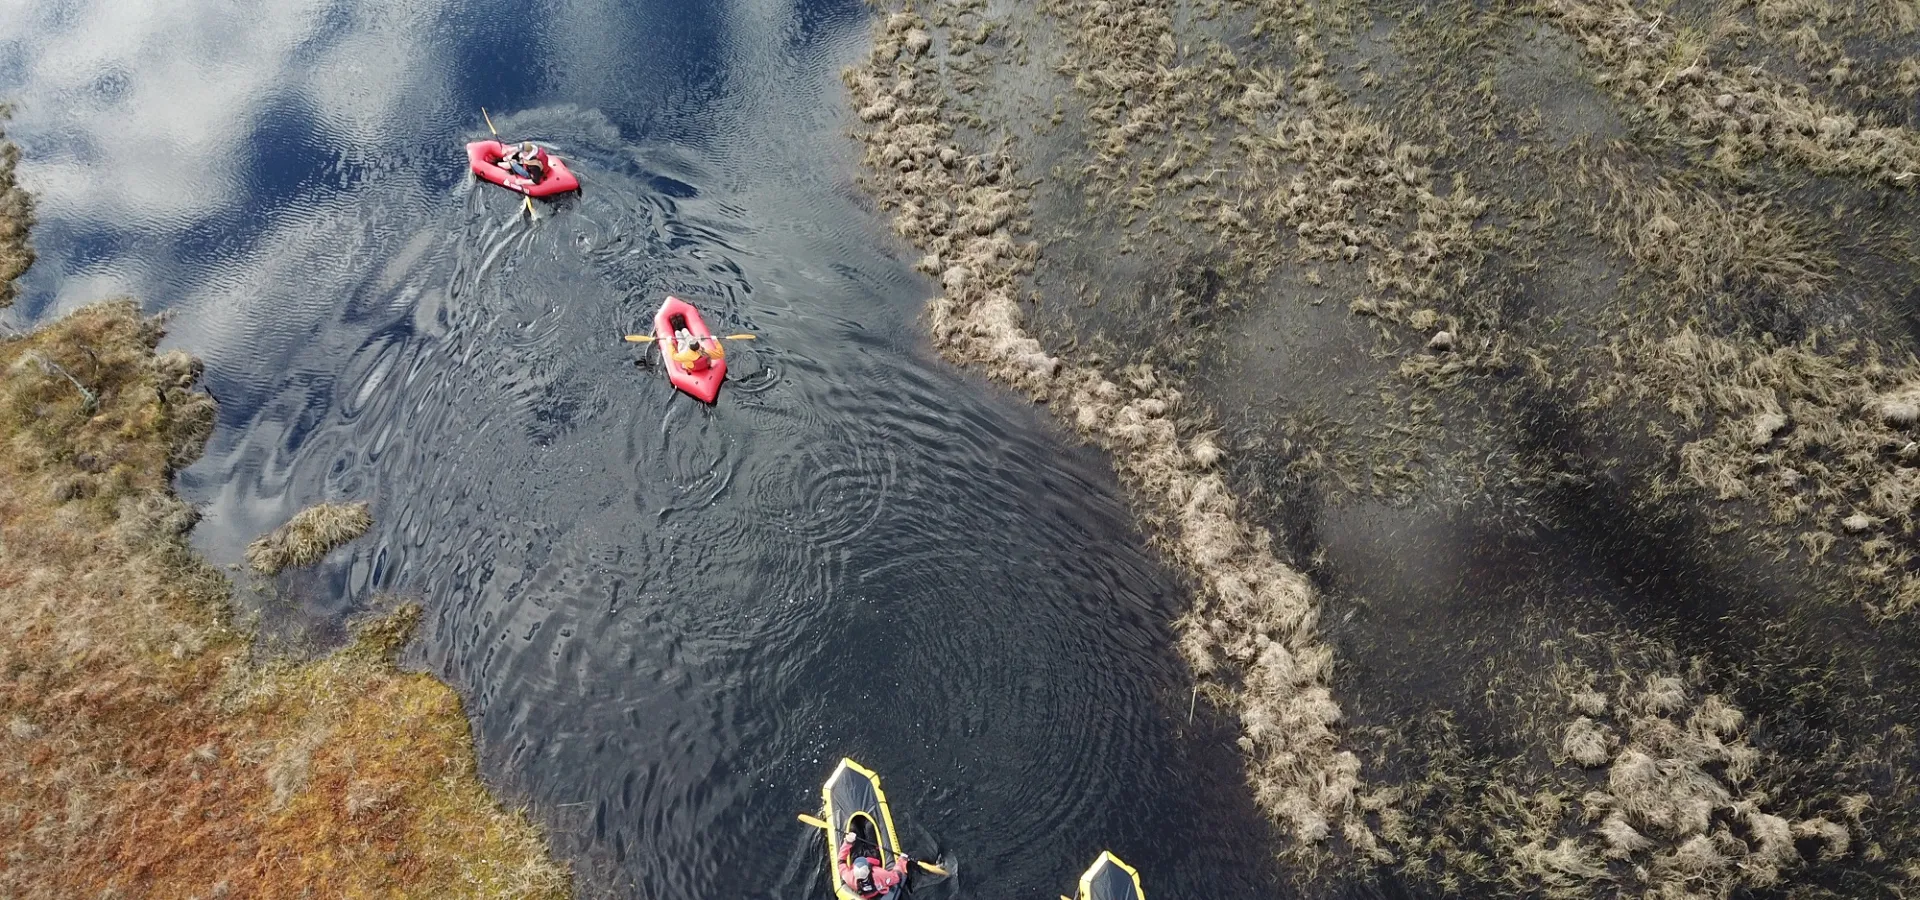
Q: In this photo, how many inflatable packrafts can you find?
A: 4